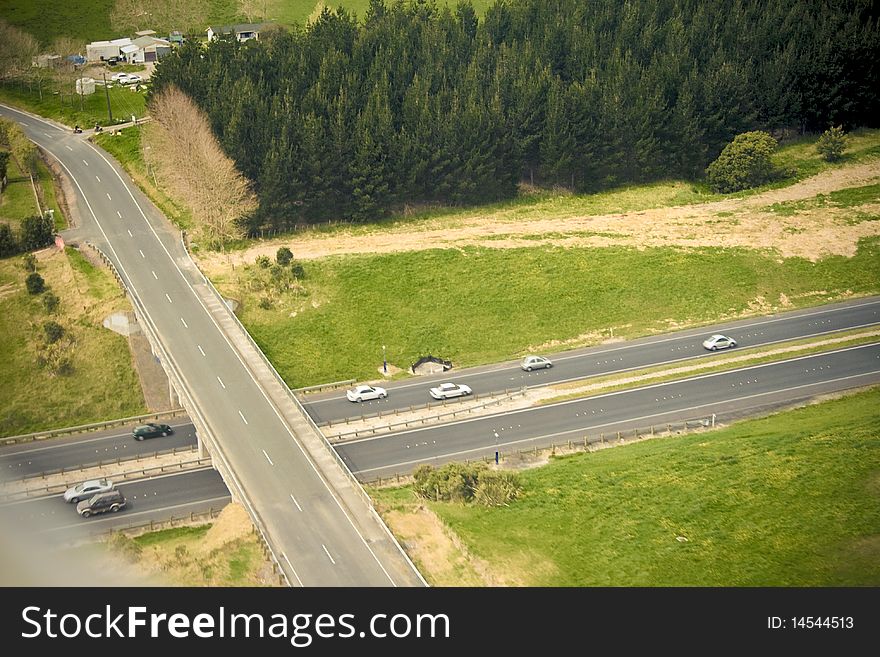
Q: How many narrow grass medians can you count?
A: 1